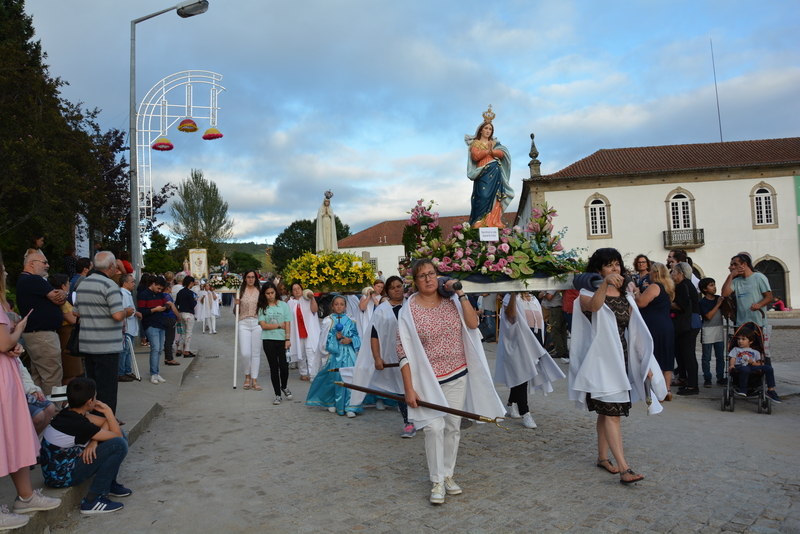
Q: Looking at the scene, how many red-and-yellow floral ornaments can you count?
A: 3